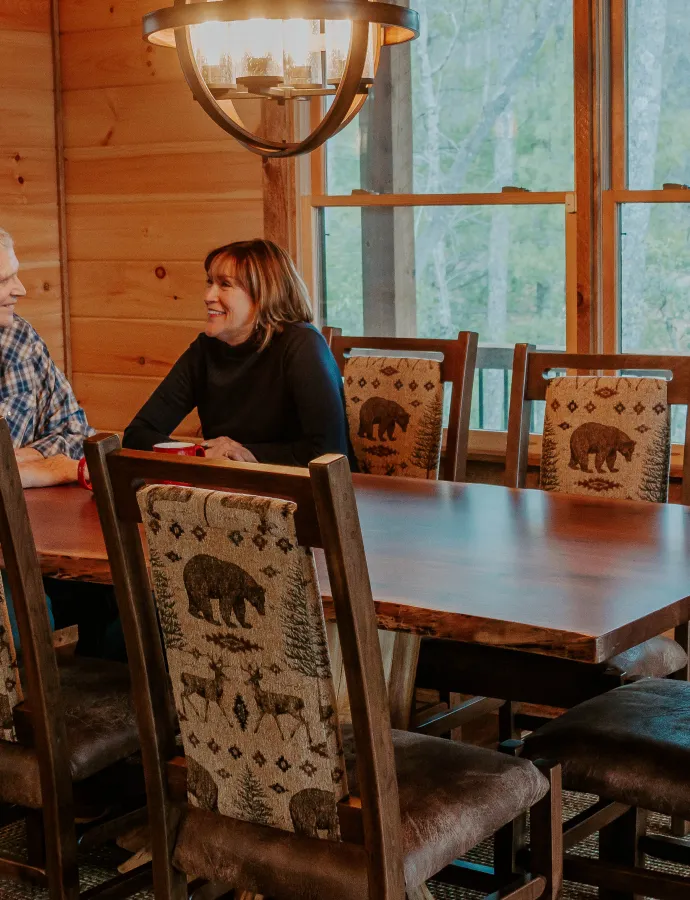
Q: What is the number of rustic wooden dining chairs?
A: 5